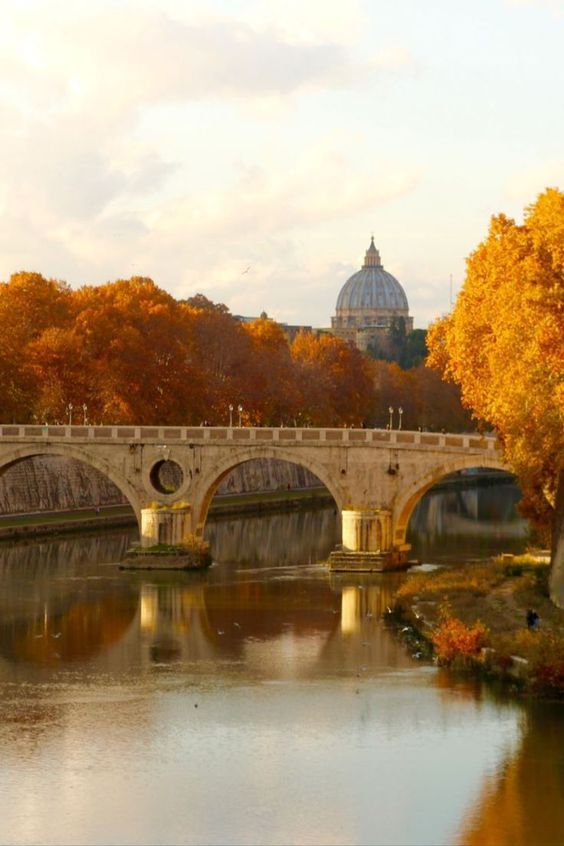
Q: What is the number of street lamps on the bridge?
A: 6